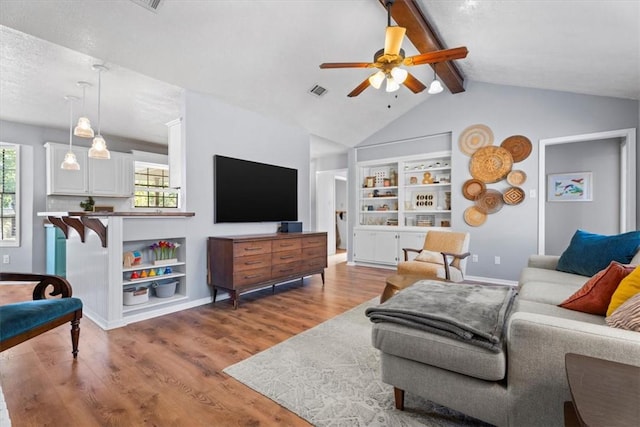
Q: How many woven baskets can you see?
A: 8